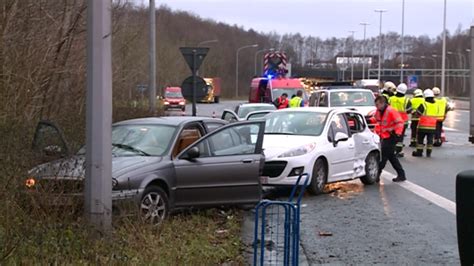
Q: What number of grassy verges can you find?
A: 1